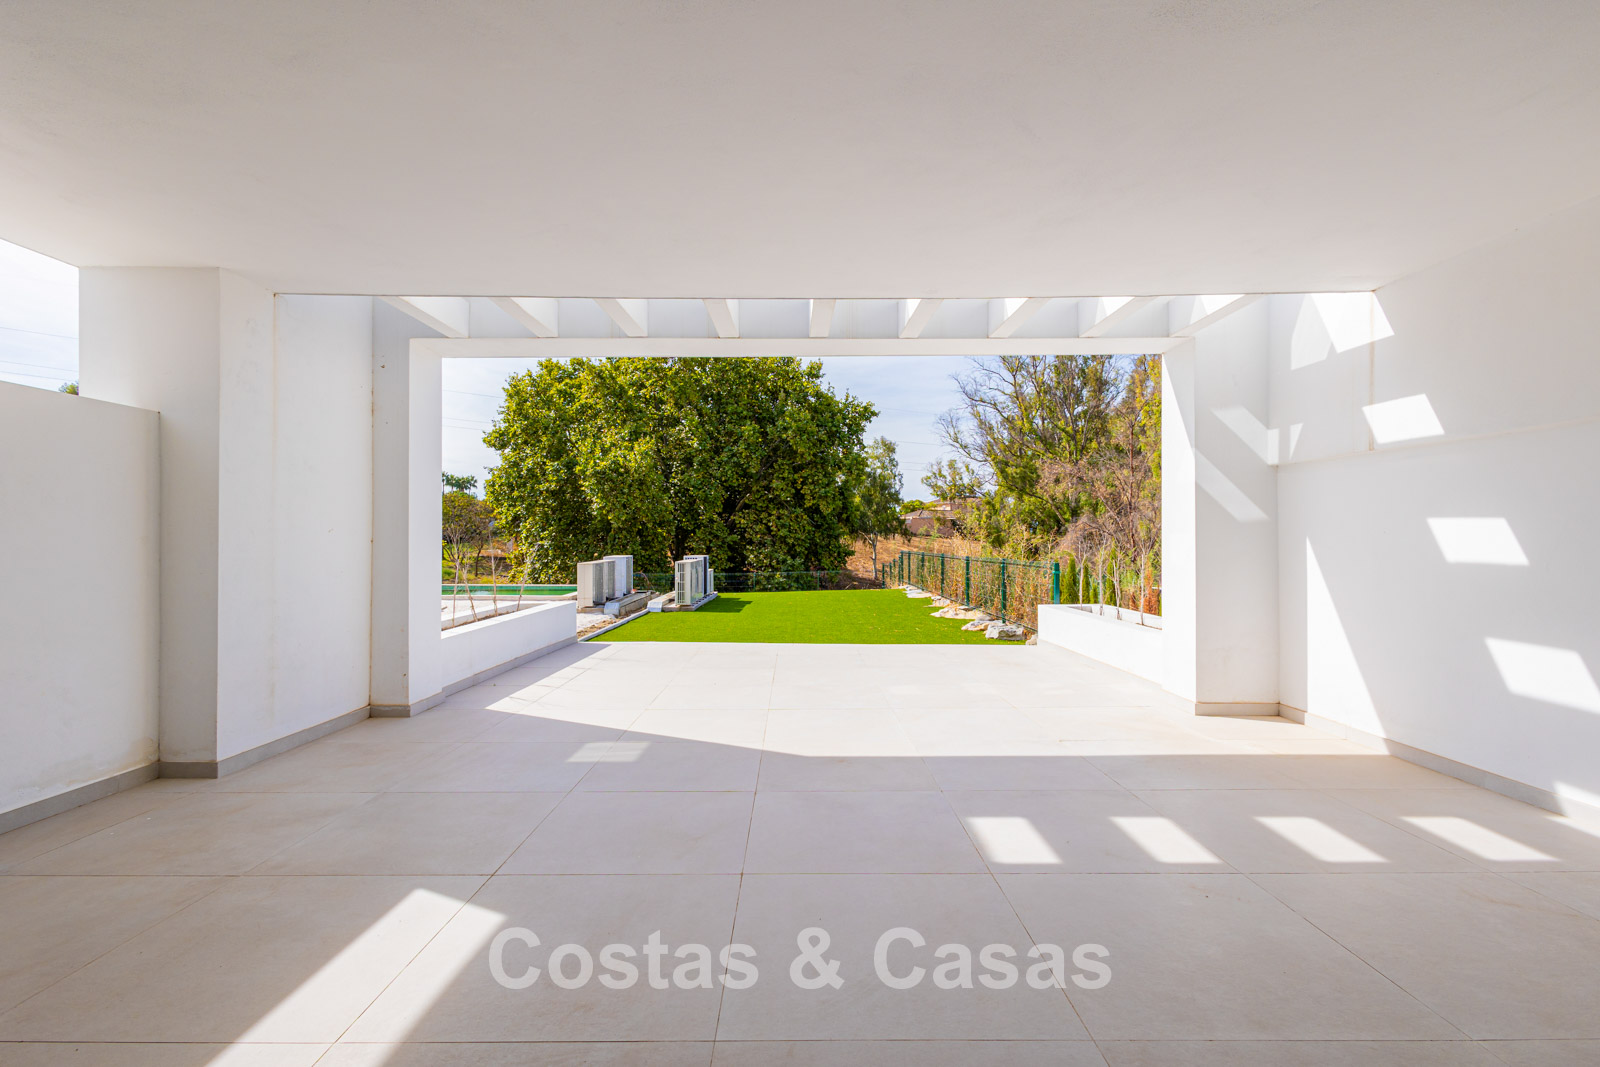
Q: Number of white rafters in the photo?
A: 9